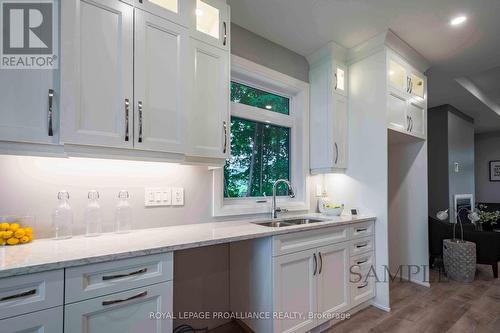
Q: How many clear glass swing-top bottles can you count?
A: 3